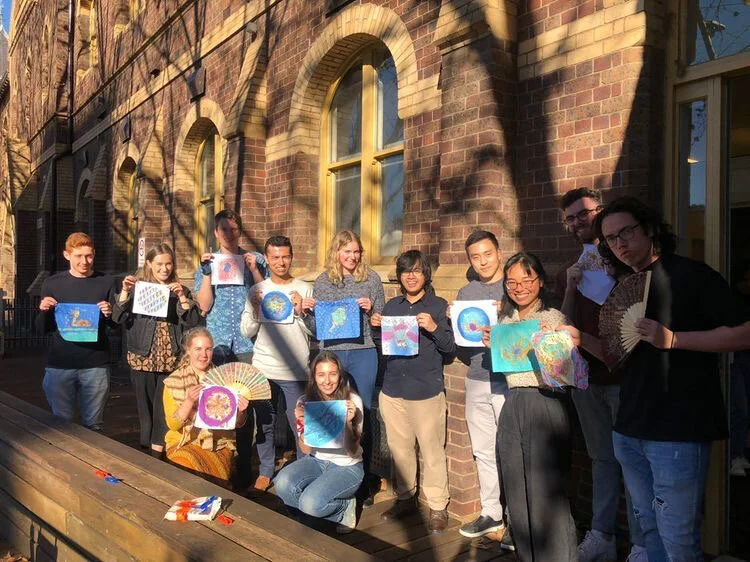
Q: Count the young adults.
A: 12